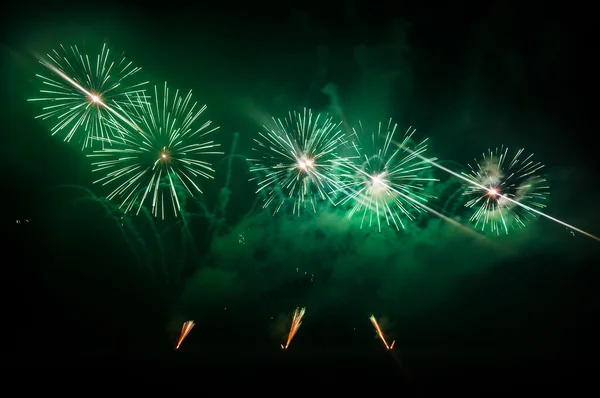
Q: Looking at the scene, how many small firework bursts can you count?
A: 3